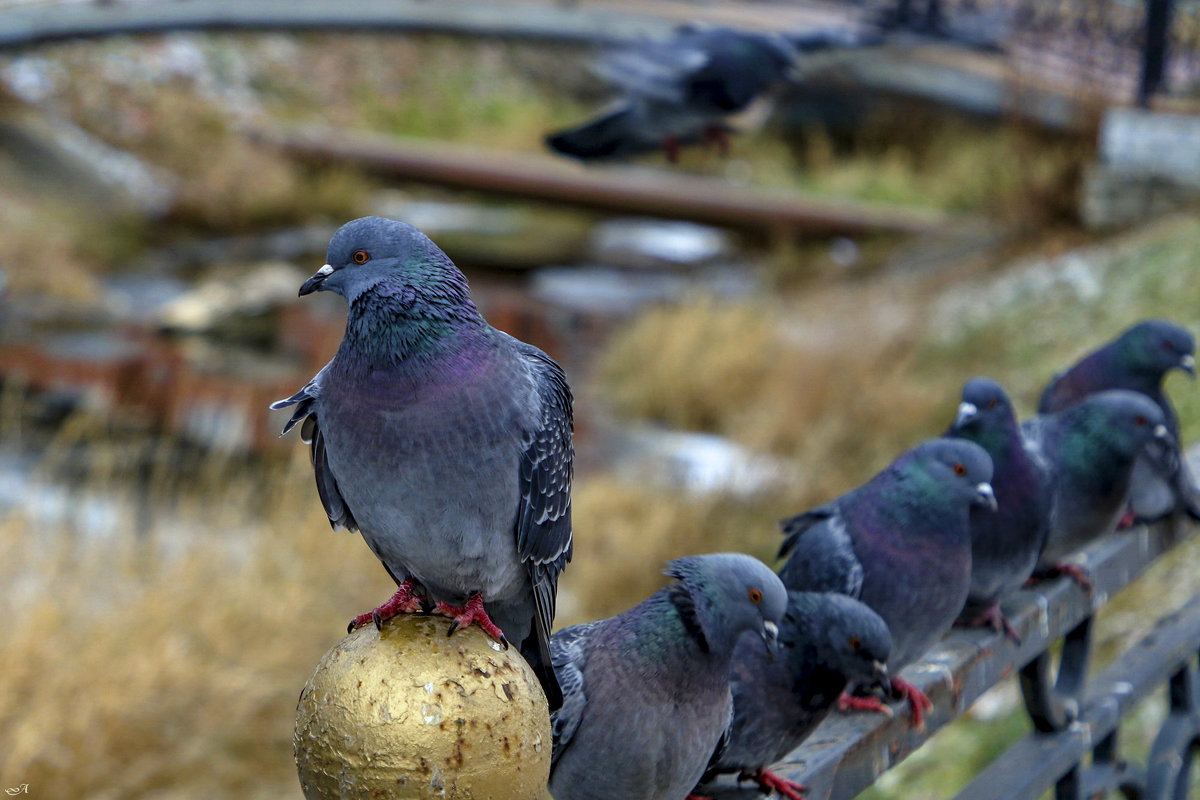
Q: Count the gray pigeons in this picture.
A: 8